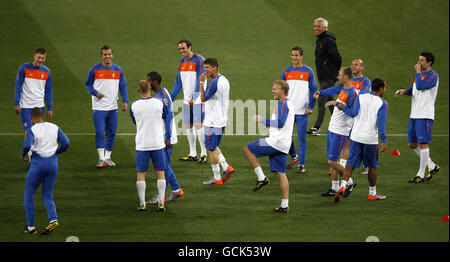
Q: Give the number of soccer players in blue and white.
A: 13